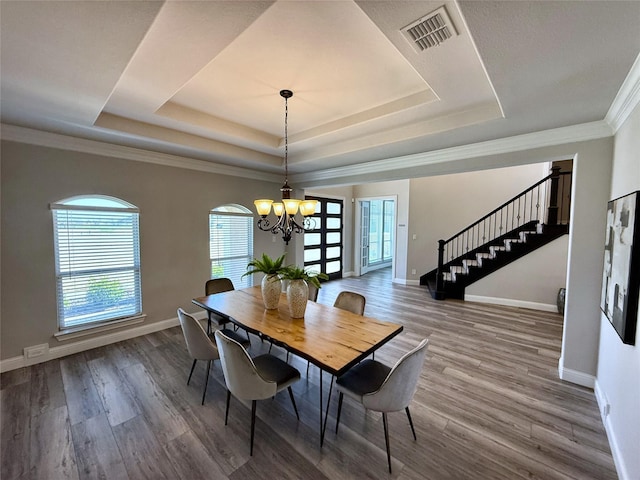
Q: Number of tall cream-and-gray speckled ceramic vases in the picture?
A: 2